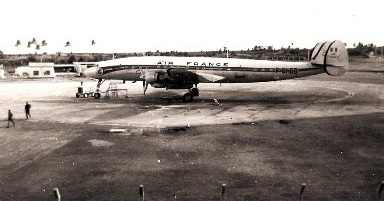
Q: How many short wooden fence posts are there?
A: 5